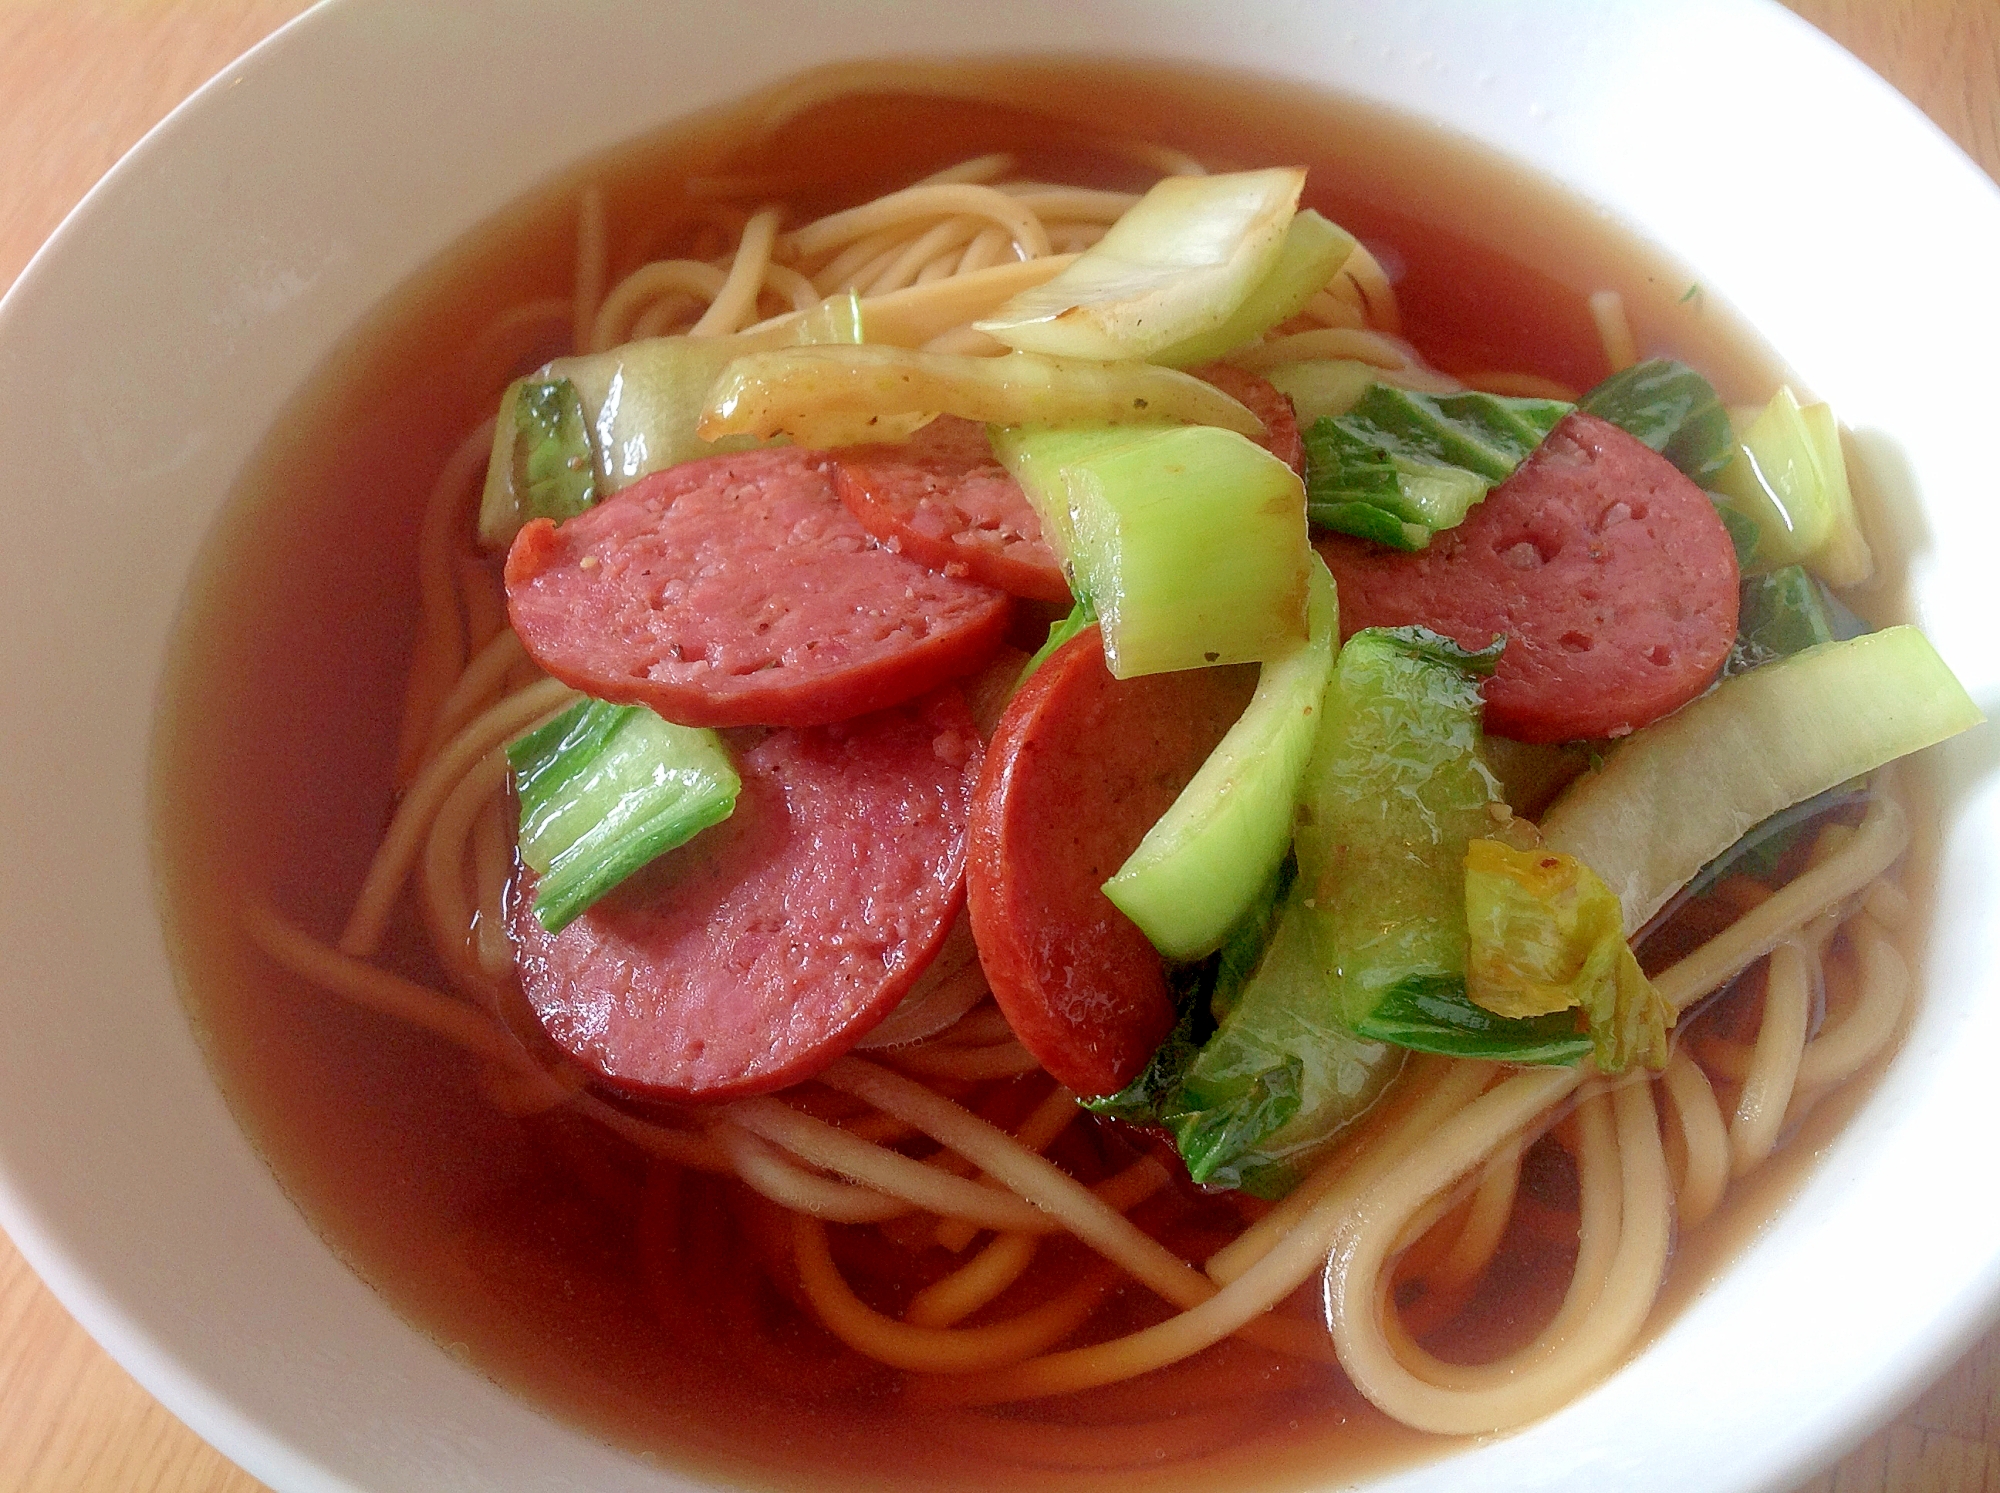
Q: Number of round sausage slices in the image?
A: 5